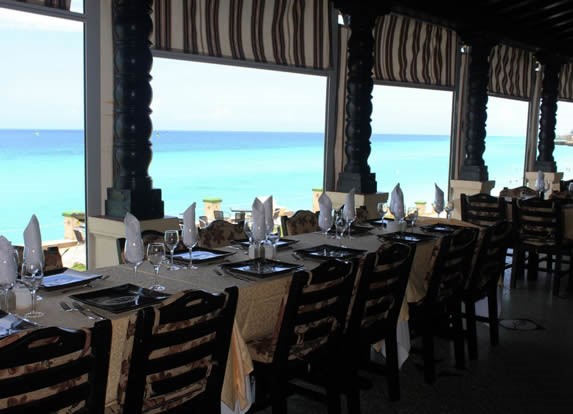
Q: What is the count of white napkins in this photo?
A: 11